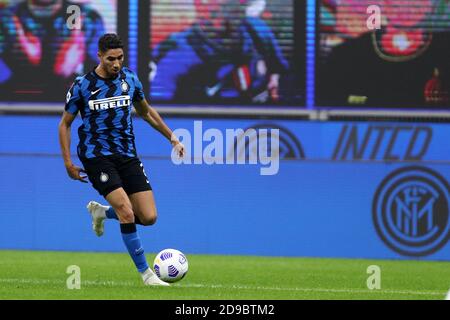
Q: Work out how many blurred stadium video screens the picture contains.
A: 3